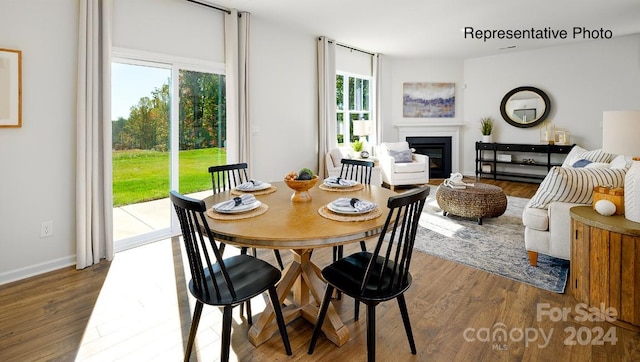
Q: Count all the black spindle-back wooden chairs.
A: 4